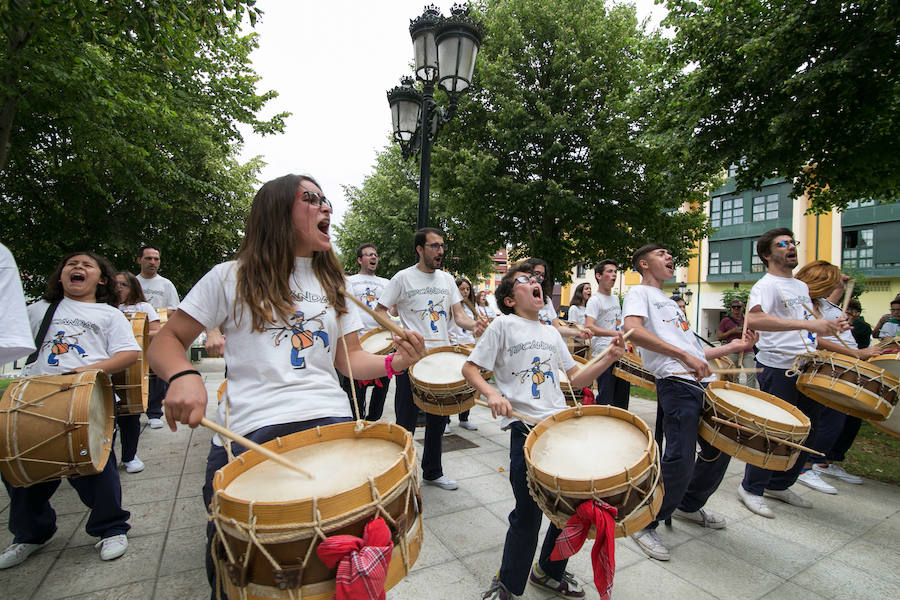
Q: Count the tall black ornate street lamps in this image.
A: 1